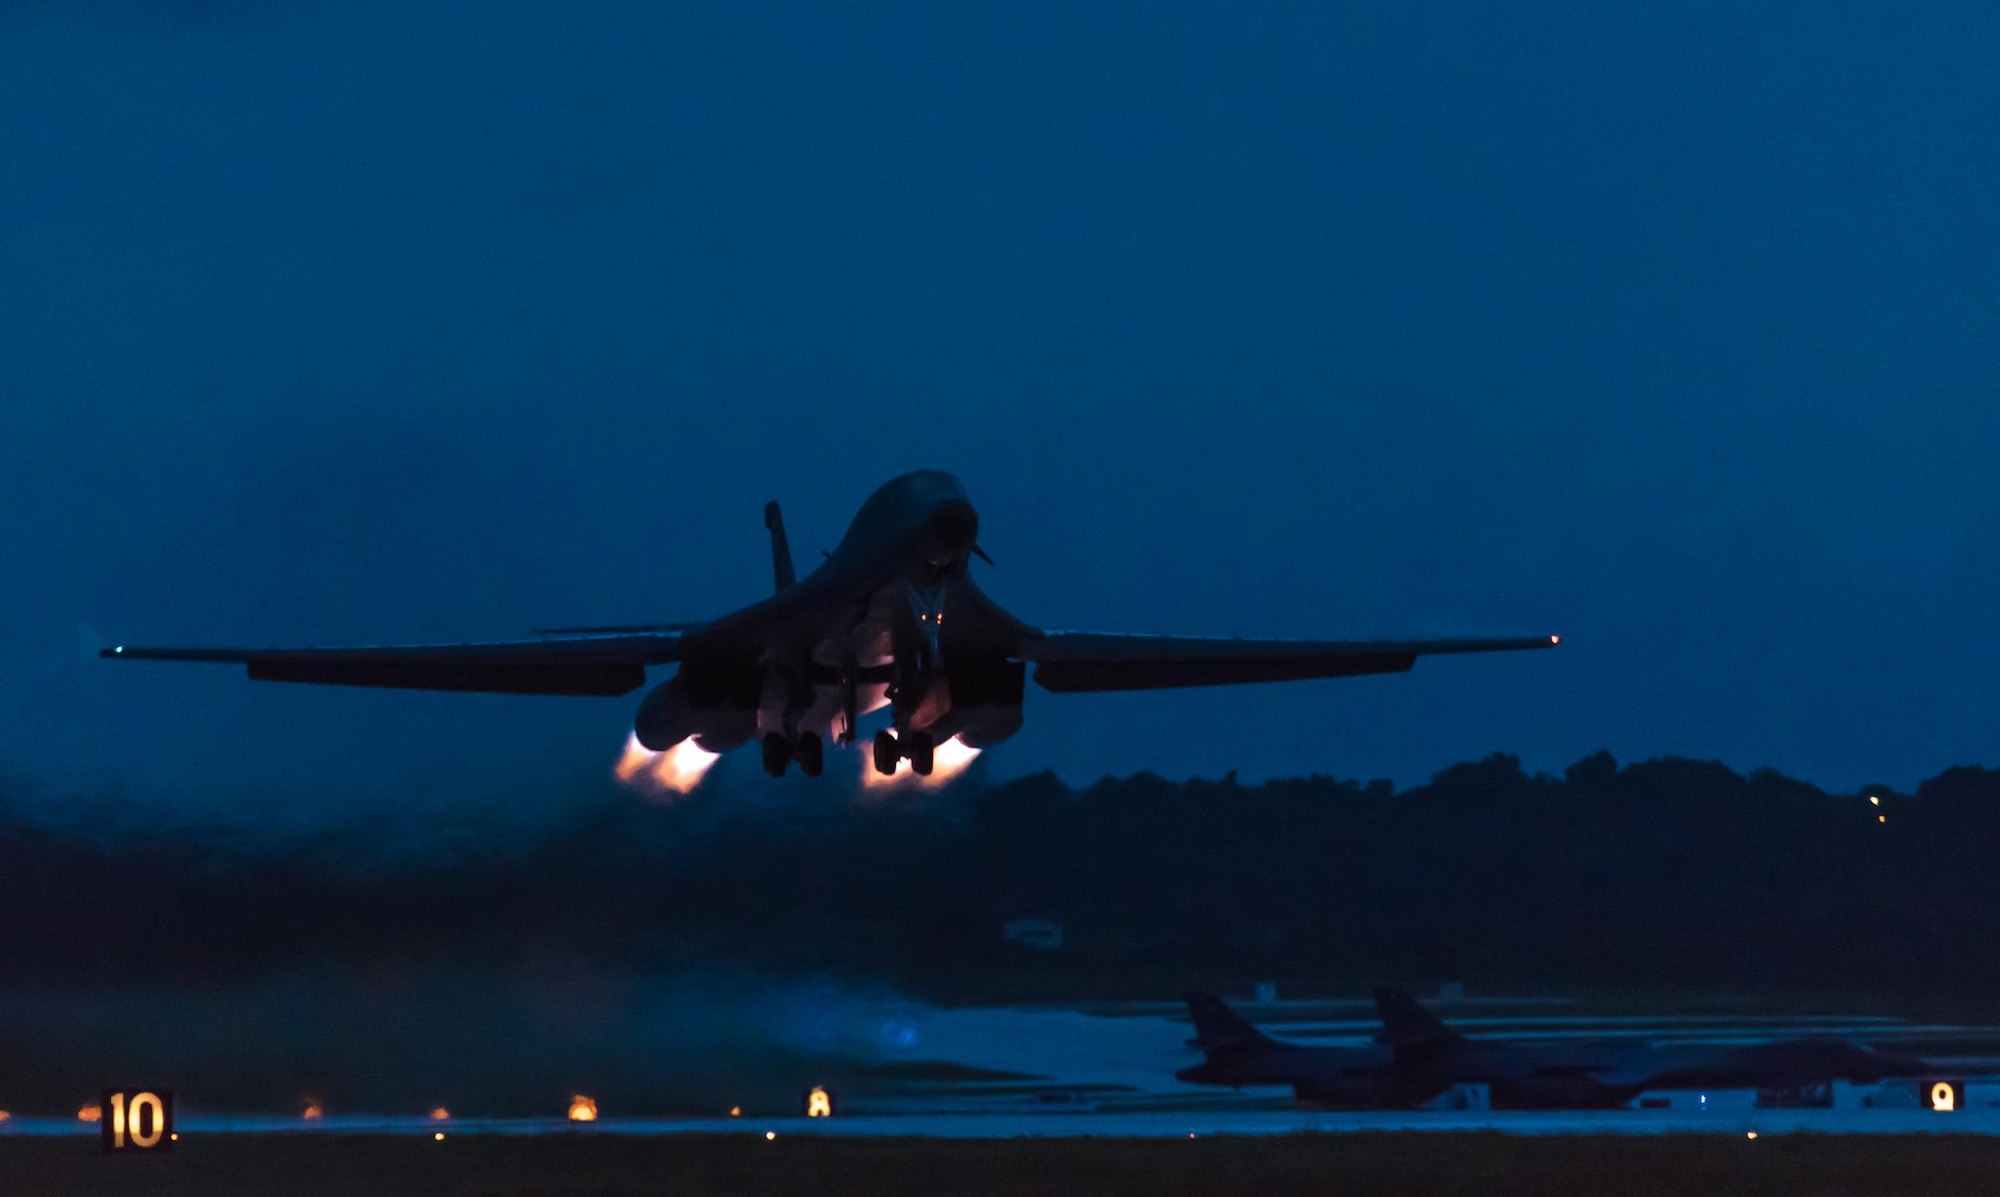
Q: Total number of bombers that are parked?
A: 2